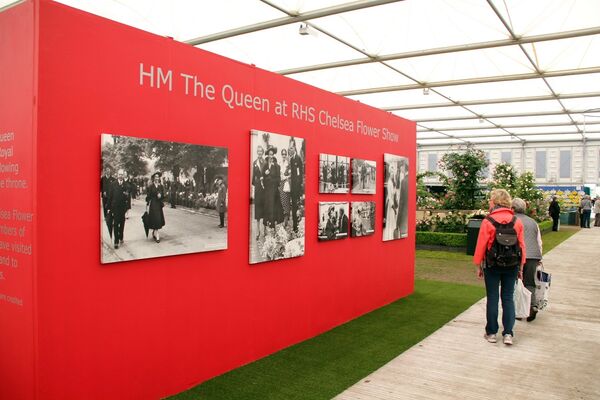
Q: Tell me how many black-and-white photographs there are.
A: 7